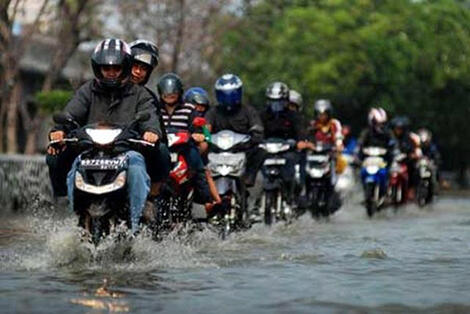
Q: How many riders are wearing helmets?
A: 11